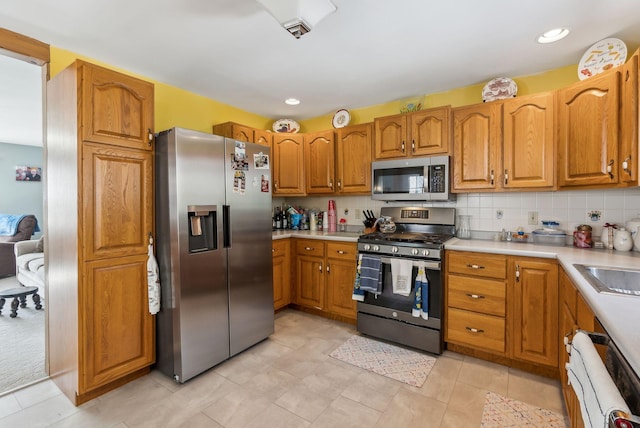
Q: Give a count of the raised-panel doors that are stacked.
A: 3